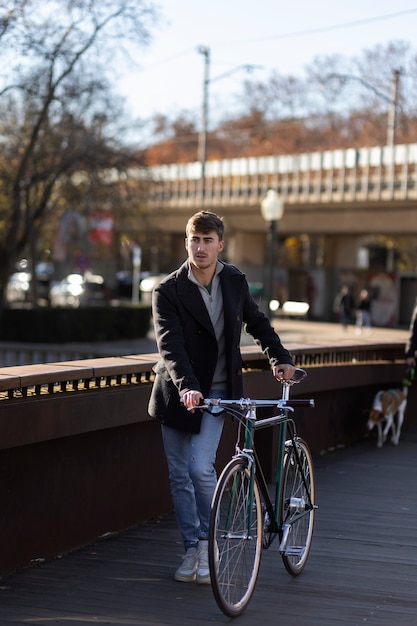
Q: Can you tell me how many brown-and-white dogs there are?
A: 1